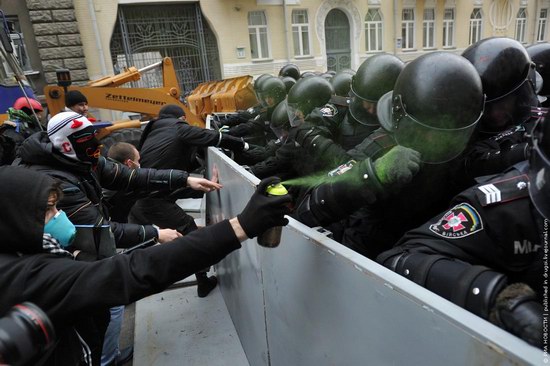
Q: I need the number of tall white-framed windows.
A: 9